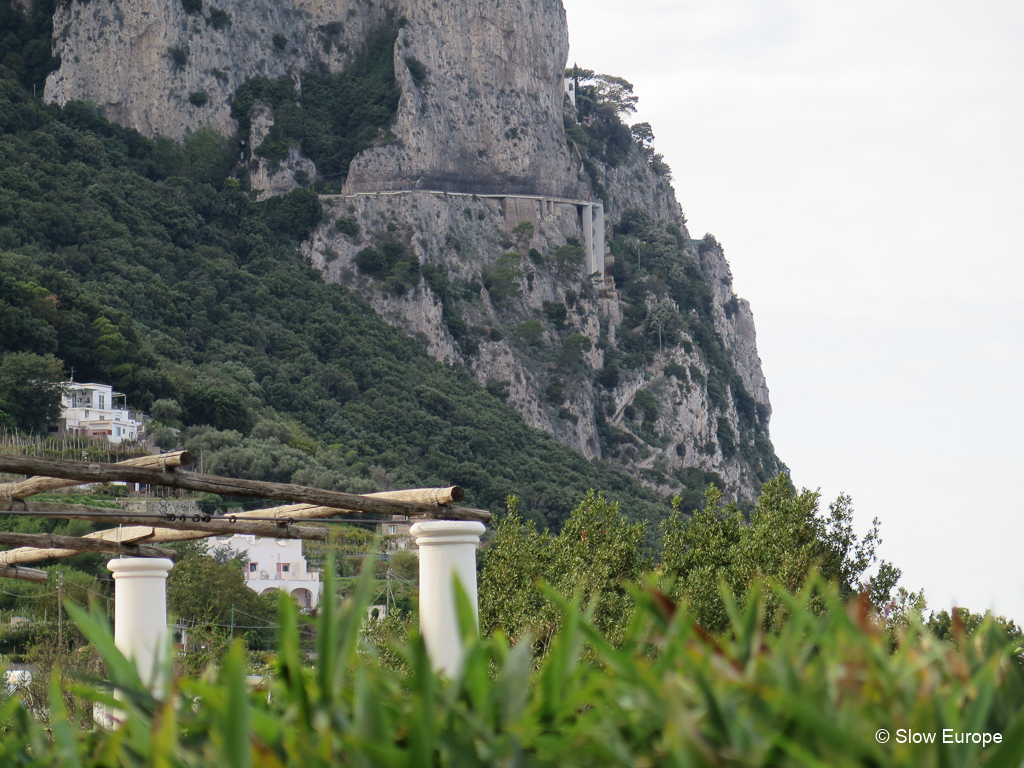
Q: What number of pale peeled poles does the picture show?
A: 2